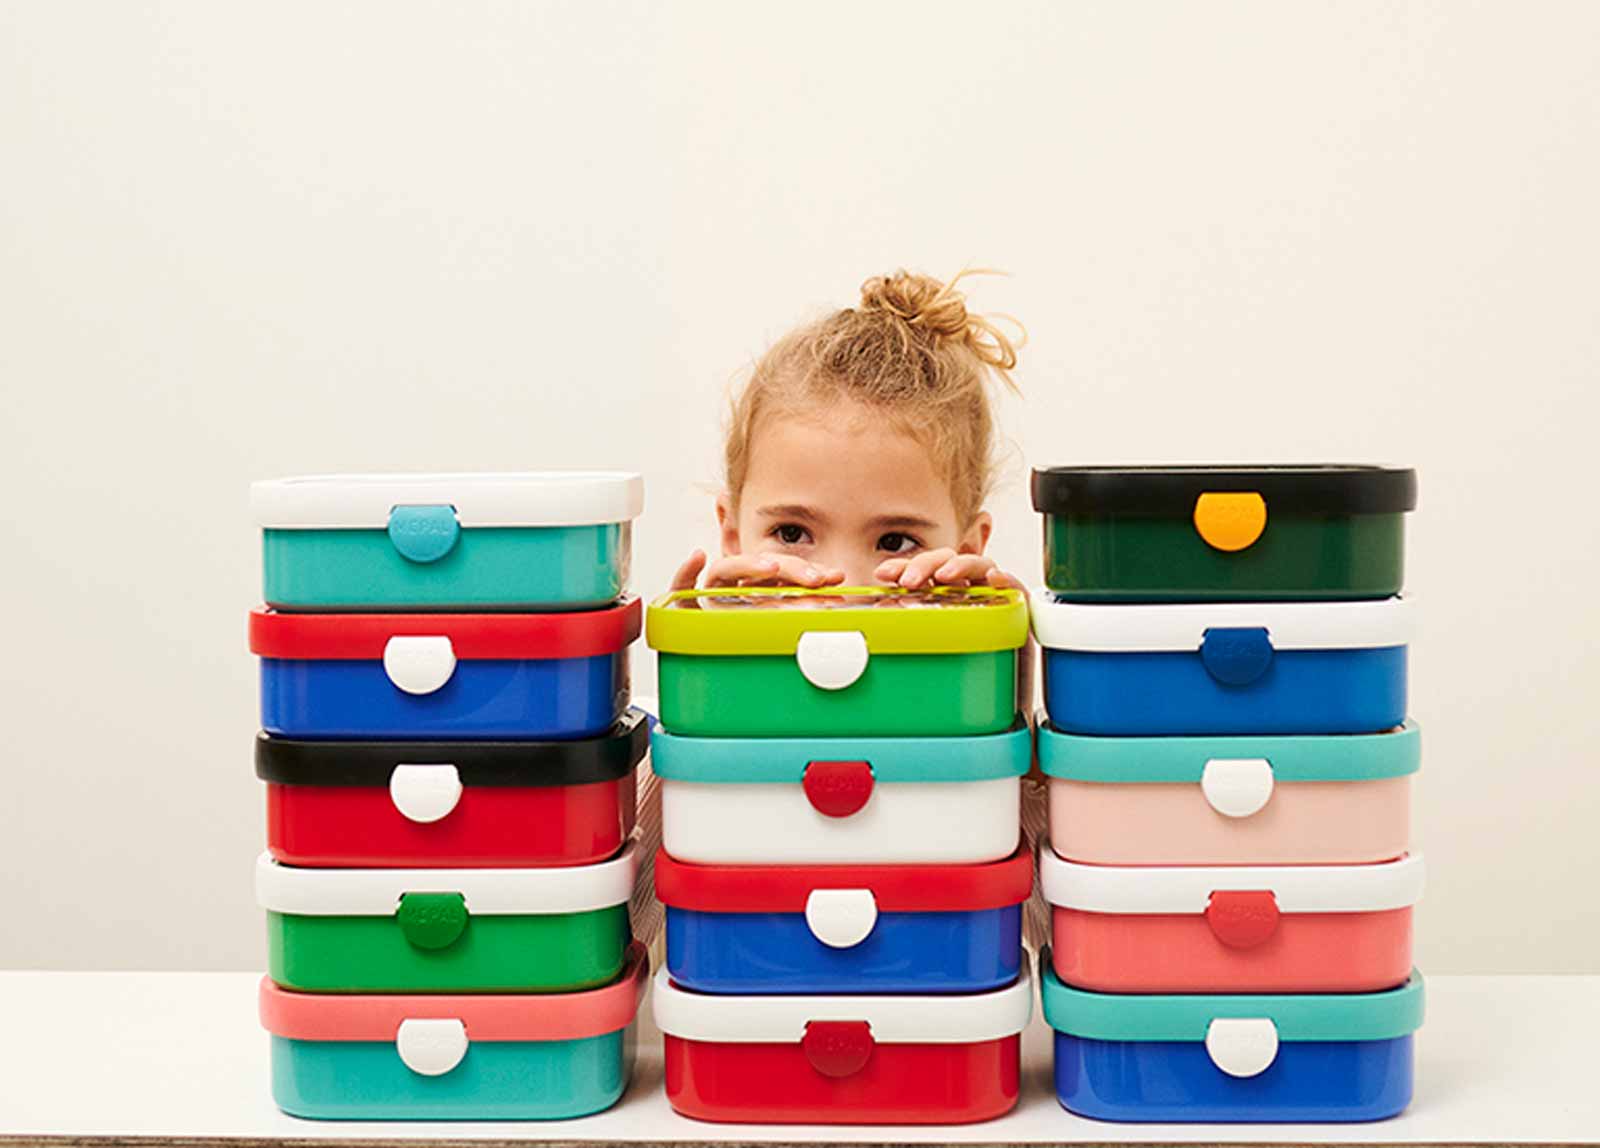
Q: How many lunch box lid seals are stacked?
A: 14